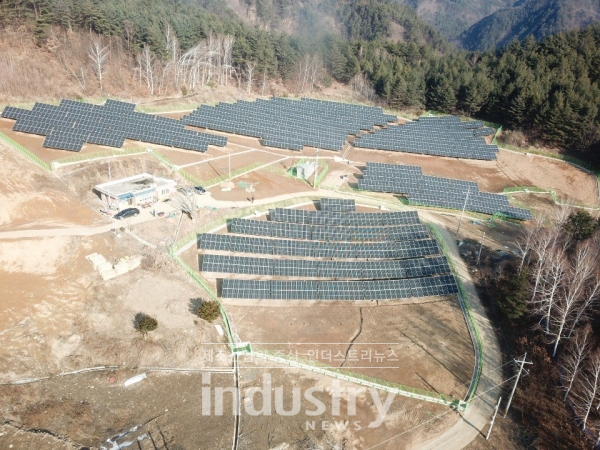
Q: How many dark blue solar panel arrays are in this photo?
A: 5